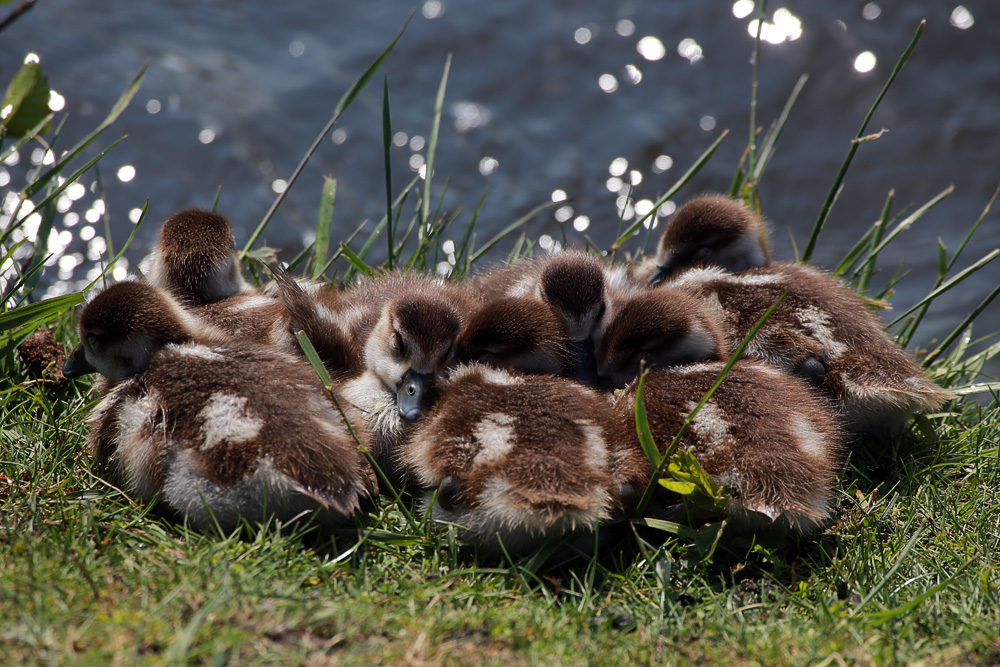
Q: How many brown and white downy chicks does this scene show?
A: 7